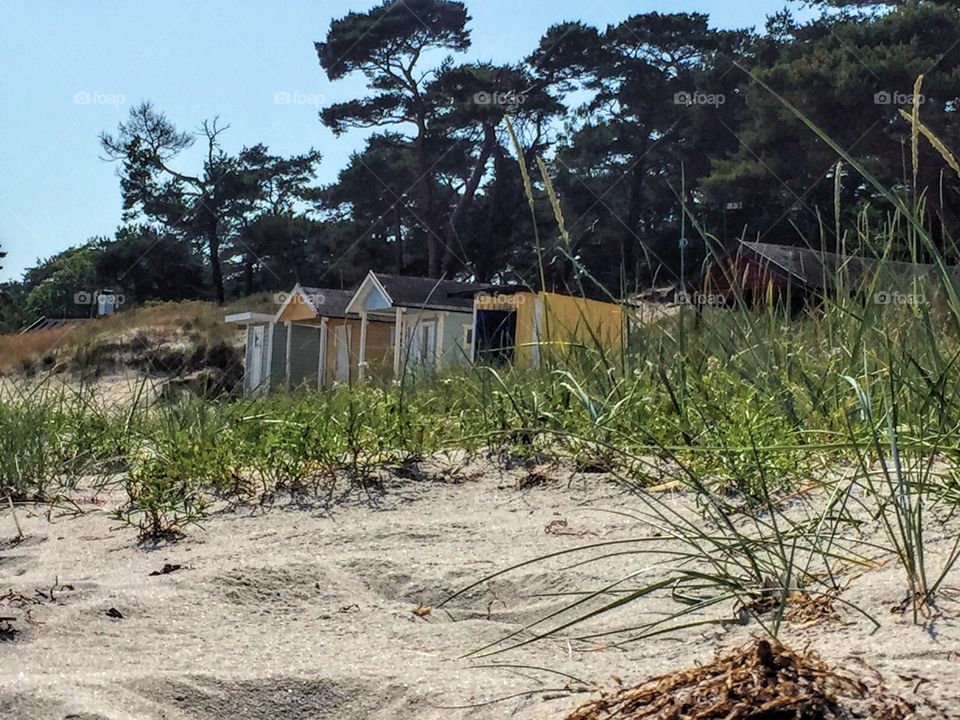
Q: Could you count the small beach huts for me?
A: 4